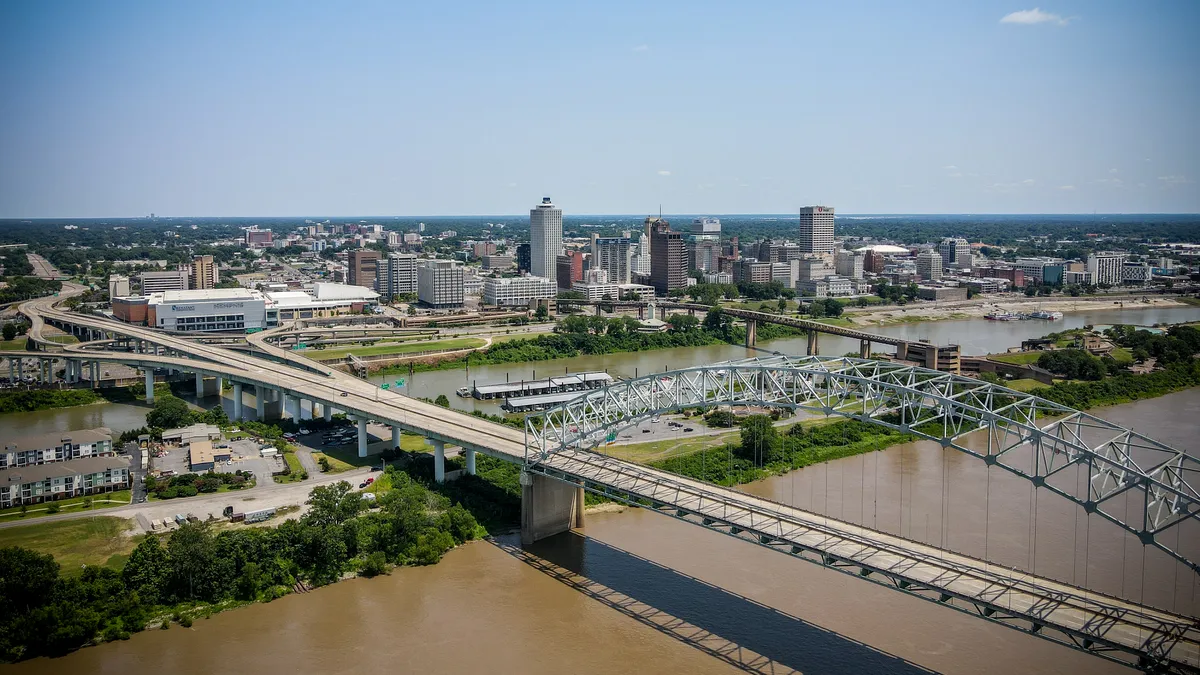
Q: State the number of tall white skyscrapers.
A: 2